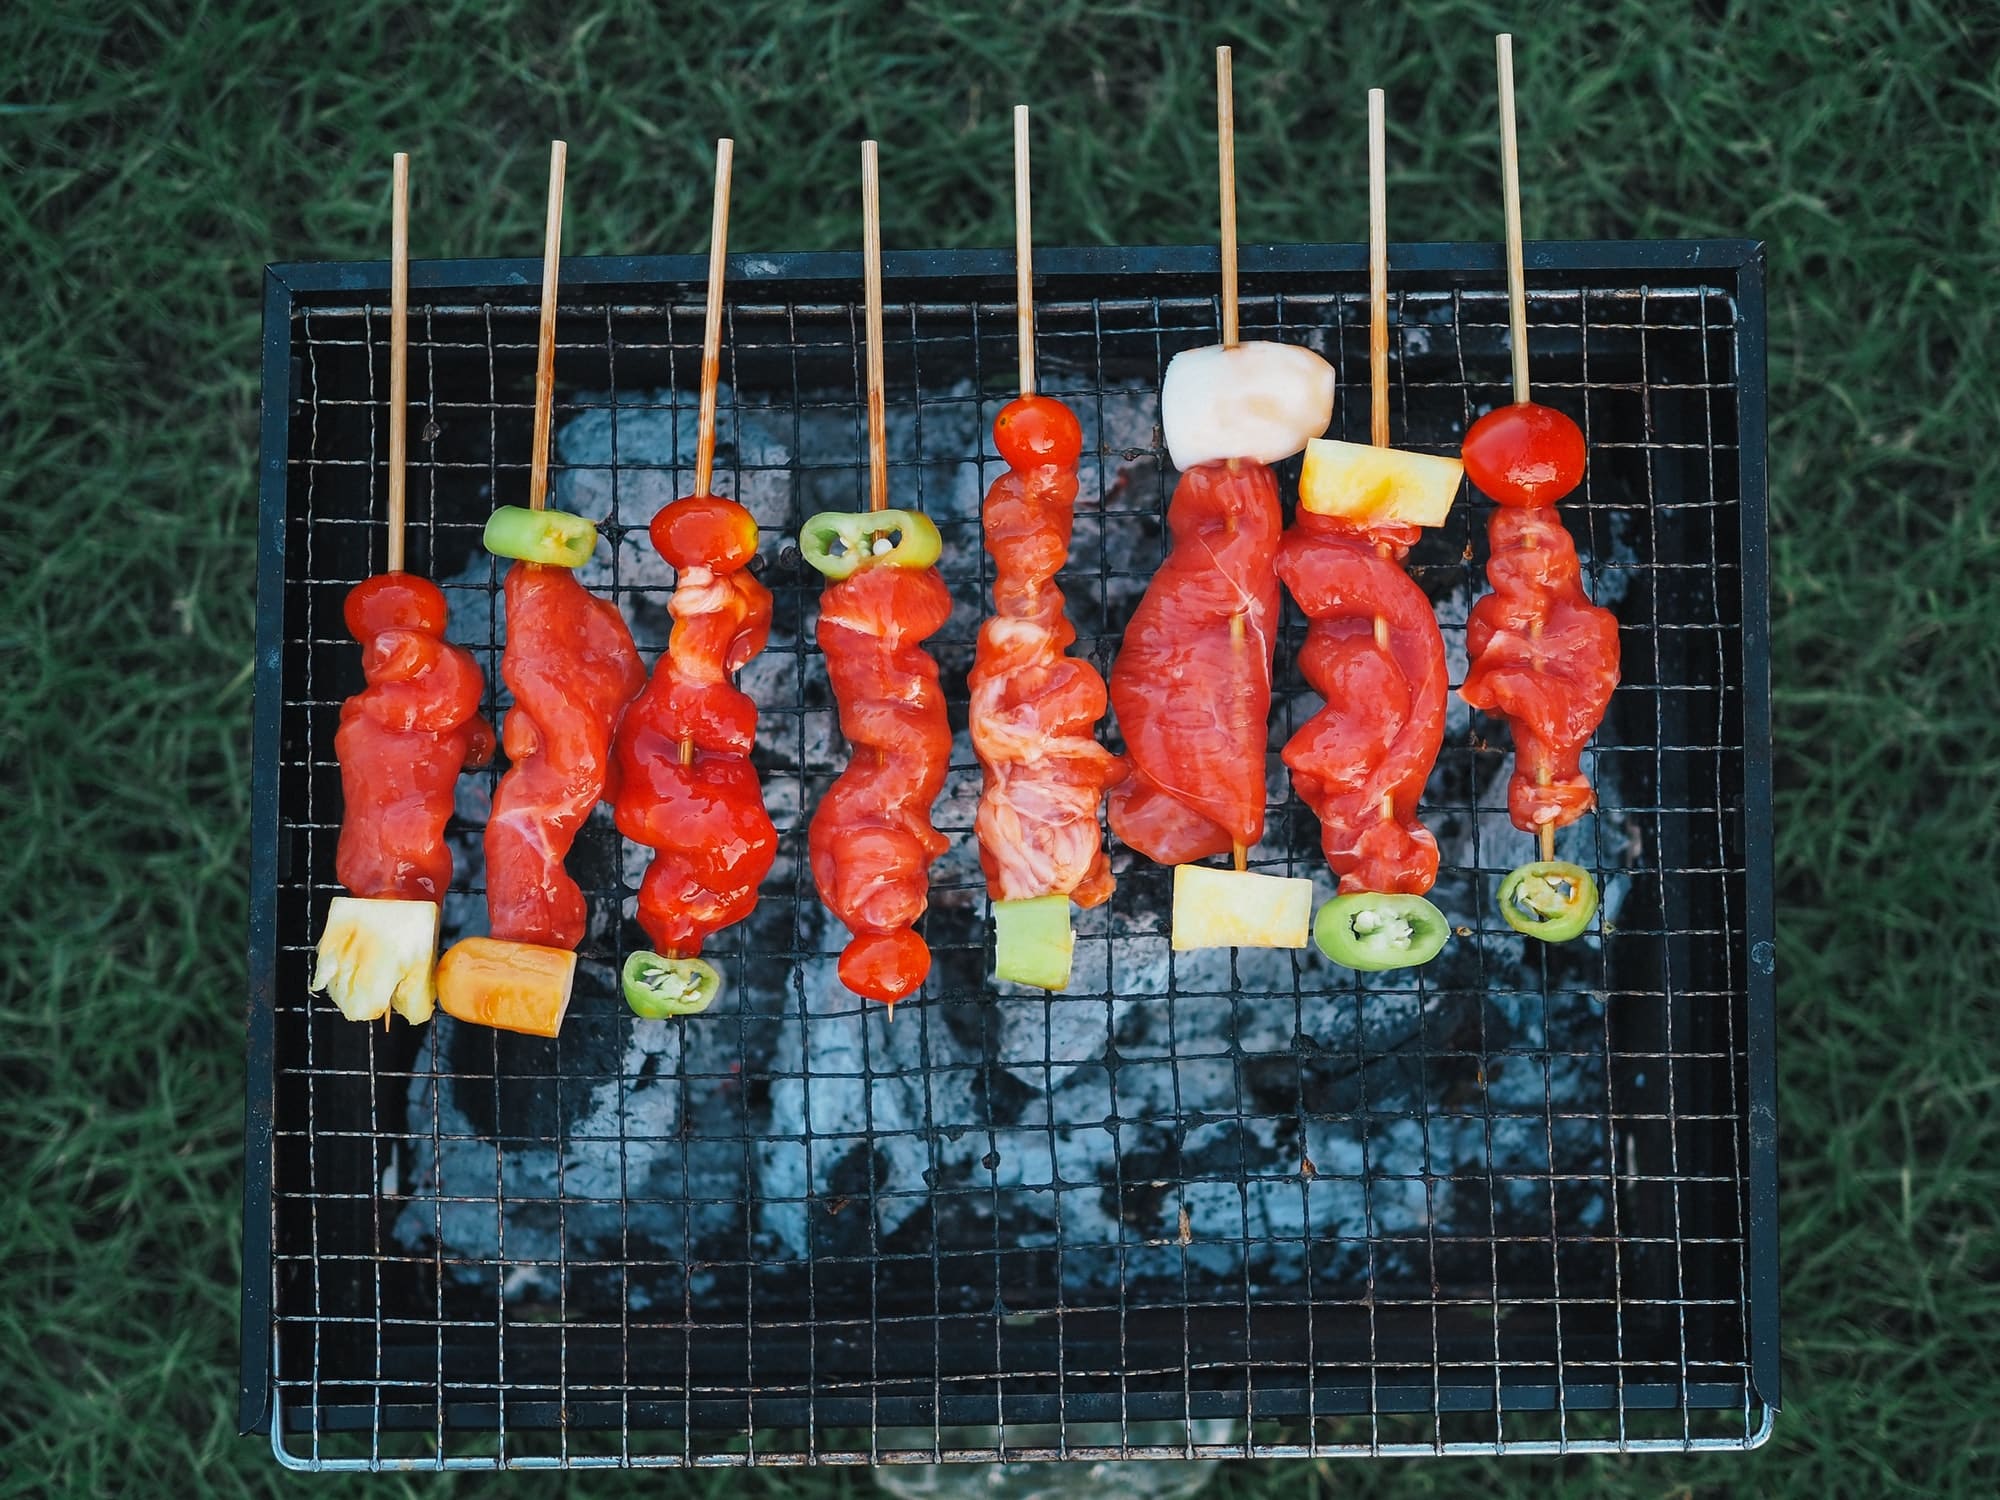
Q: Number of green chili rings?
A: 5